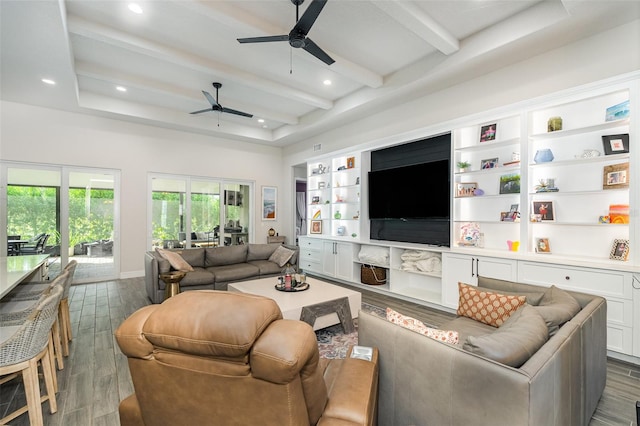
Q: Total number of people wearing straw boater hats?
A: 0